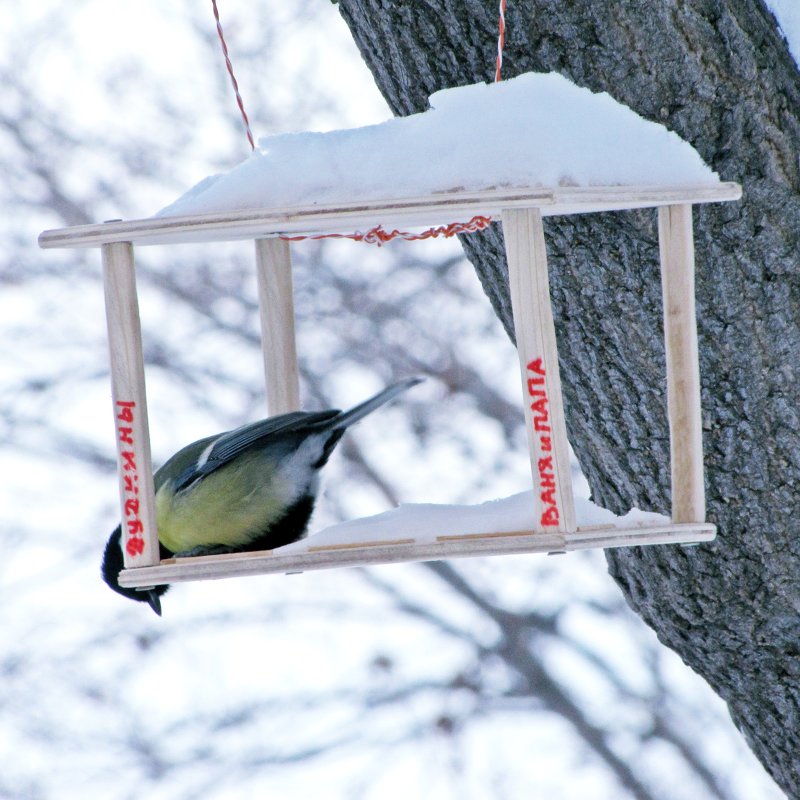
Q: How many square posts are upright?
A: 4